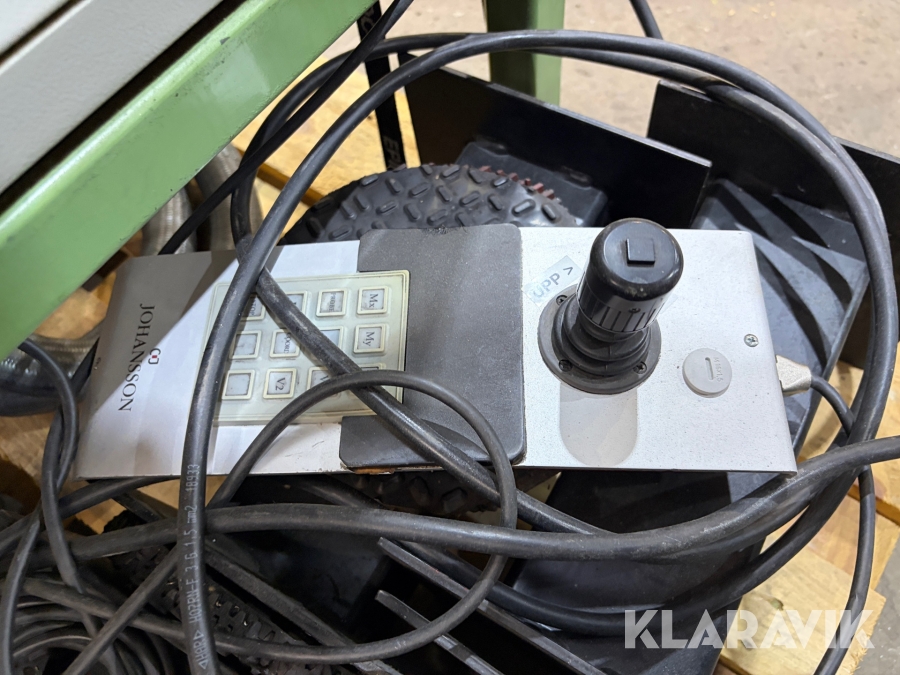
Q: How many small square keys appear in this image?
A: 12